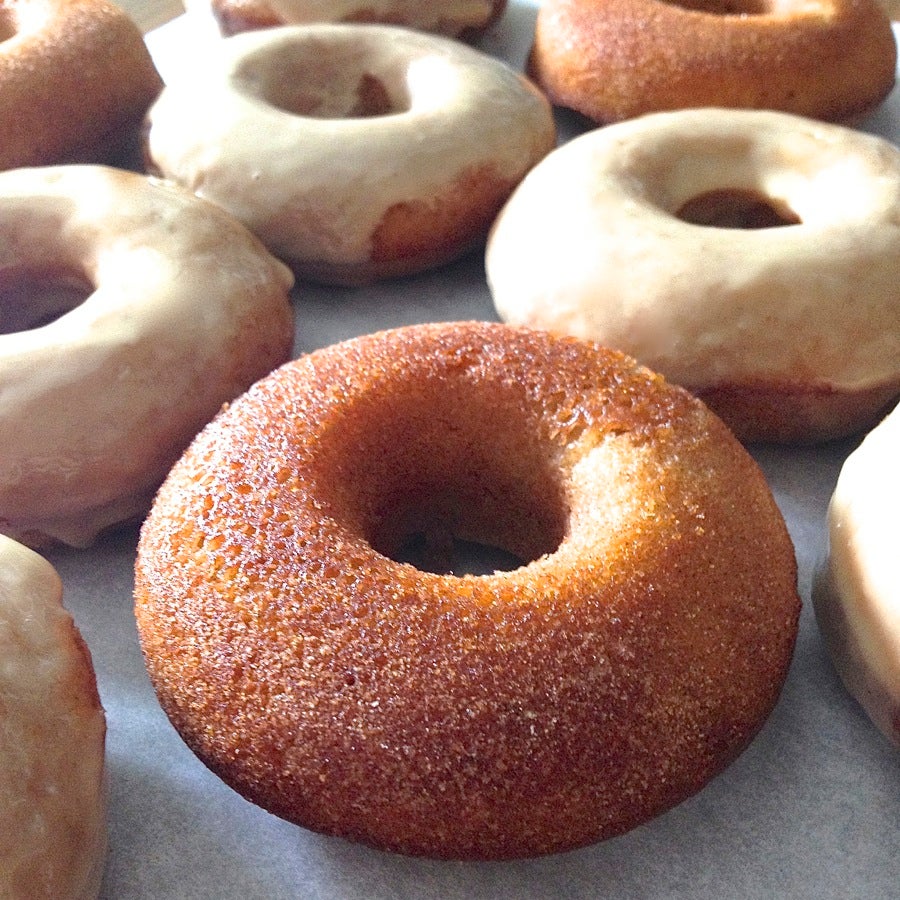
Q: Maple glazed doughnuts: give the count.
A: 6